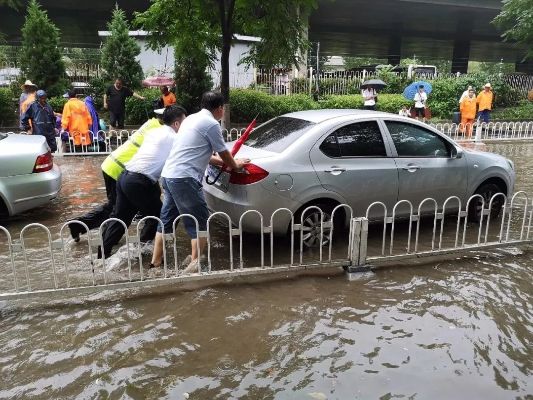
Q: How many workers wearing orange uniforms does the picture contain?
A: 5